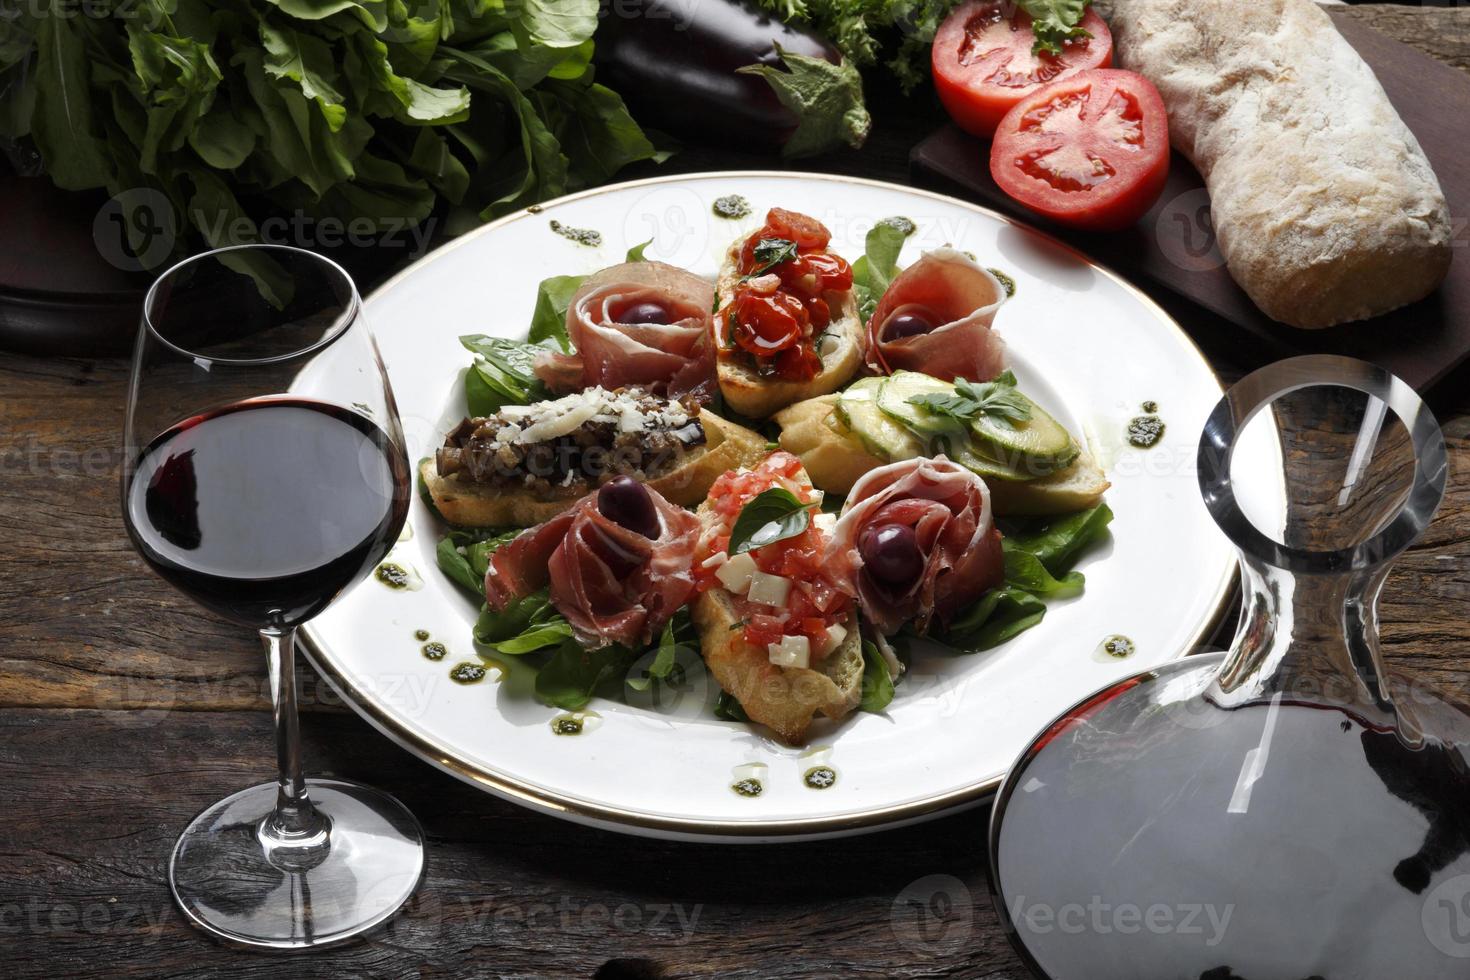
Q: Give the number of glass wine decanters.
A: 1